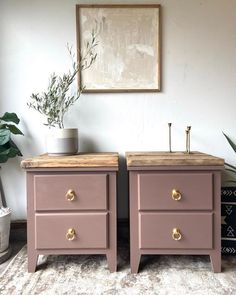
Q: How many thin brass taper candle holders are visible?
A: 3